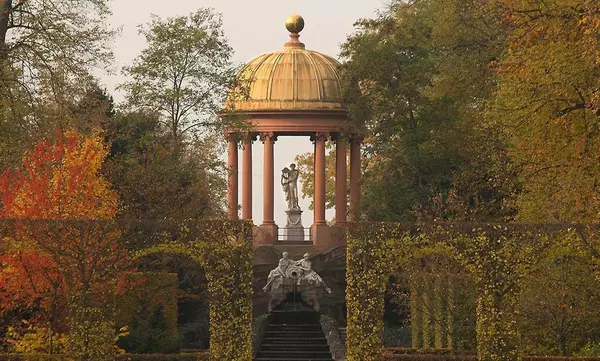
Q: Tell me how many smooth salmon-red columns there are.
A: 6